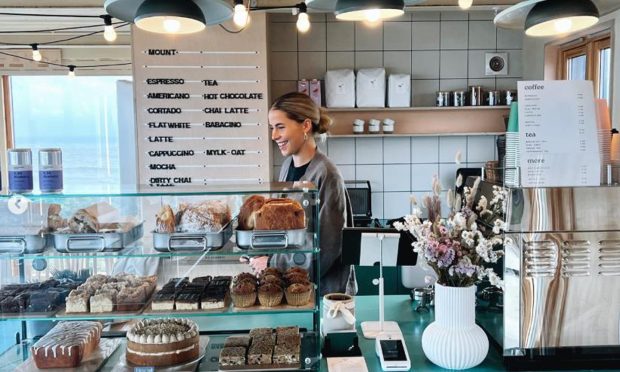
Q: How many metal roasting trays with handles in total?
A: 4